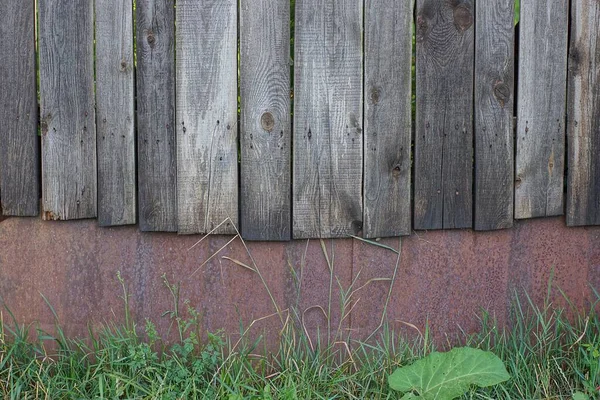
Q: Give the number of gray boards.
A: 12